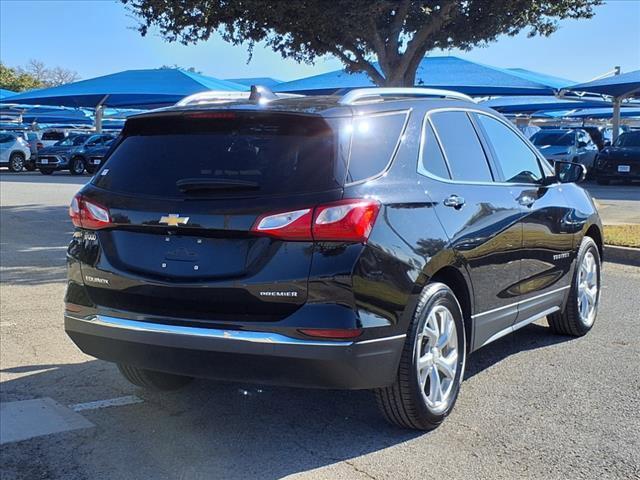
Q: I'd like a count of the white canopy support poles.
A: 2